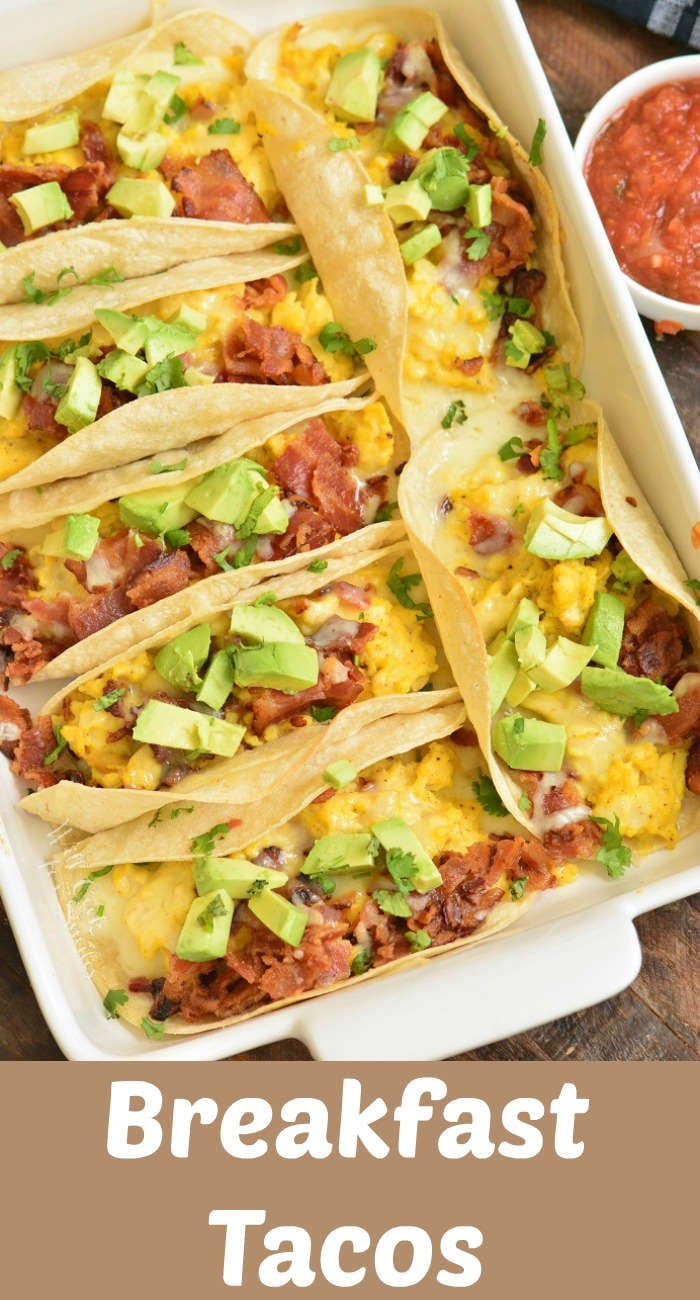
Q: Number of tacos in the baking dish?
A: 7